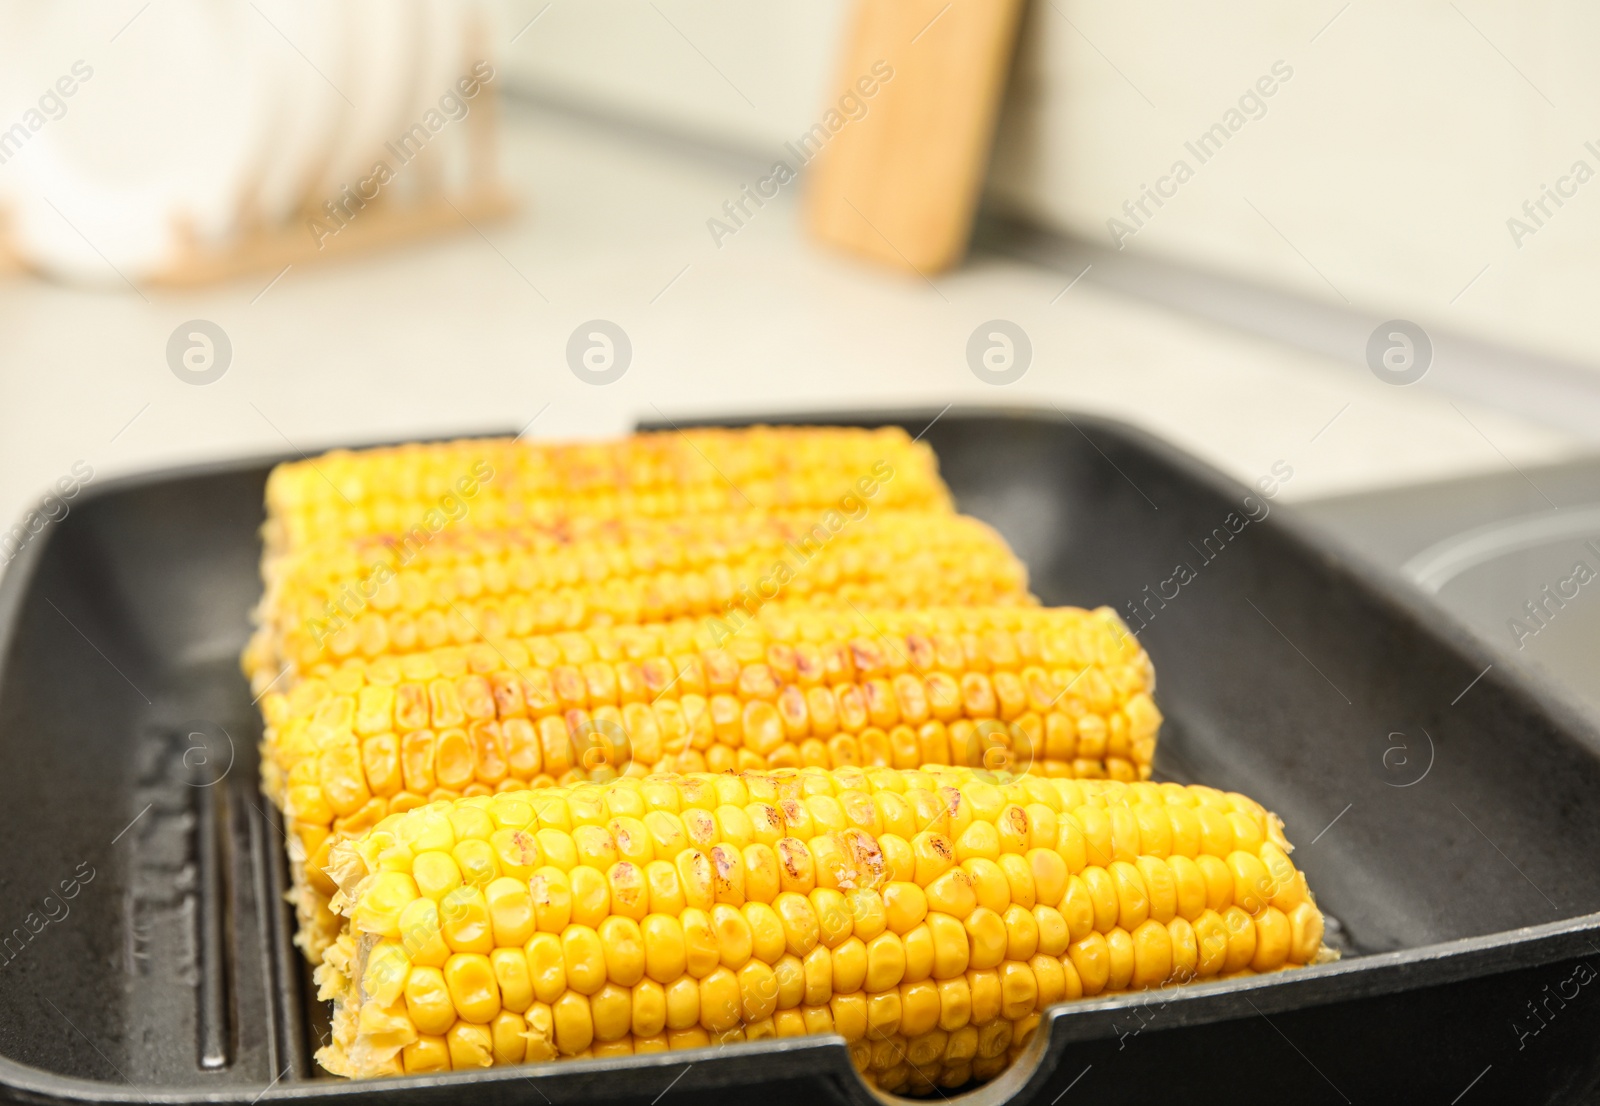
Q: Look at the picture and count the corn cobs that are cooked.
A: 4